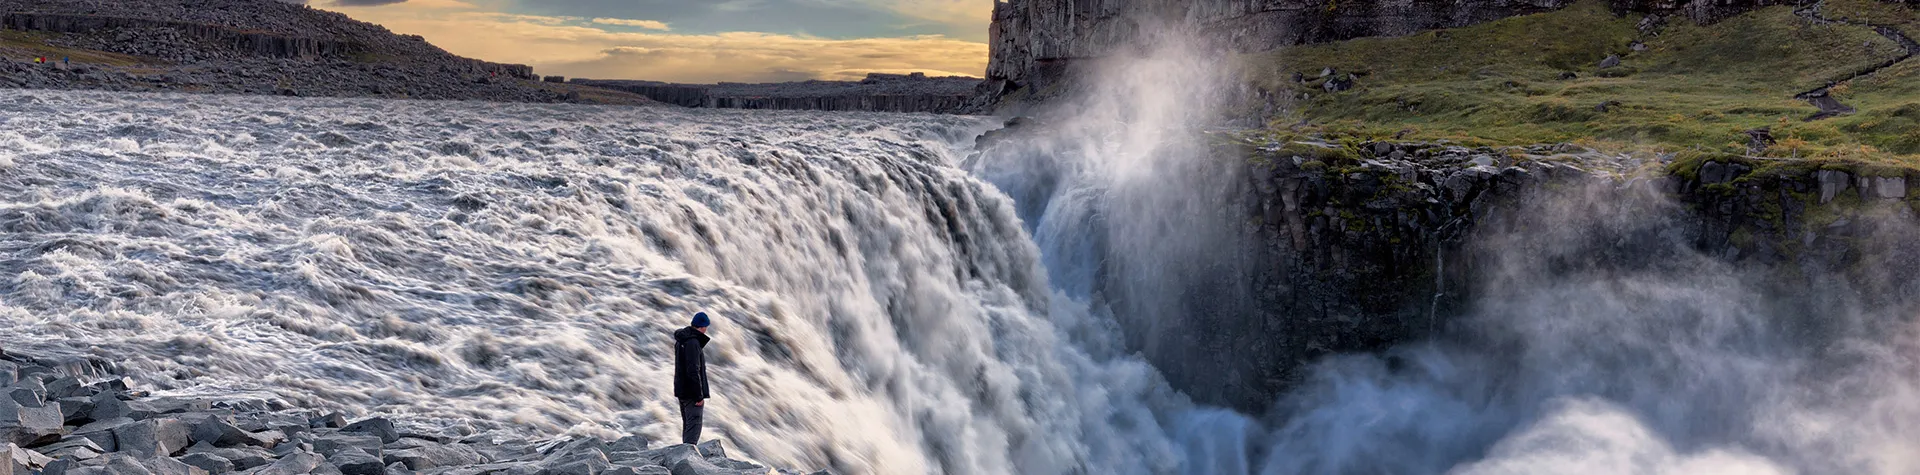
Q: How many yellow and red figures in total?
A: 2